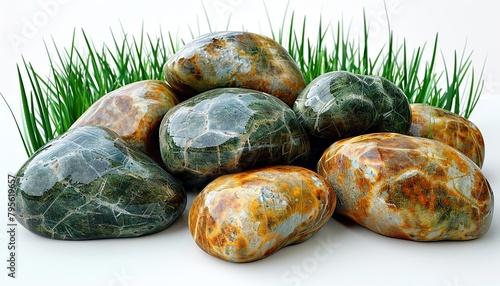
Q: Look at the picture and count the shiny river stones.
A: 8